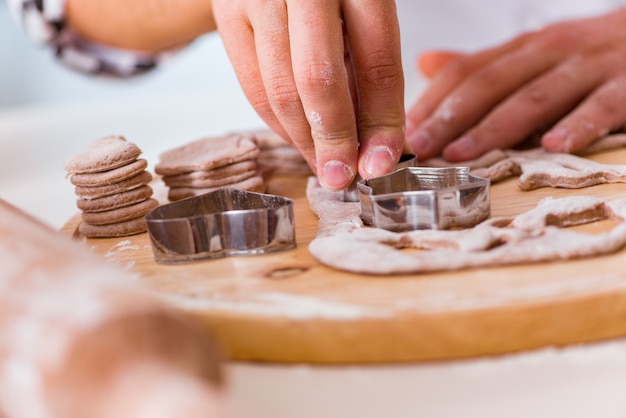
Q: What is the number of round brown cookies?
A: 6